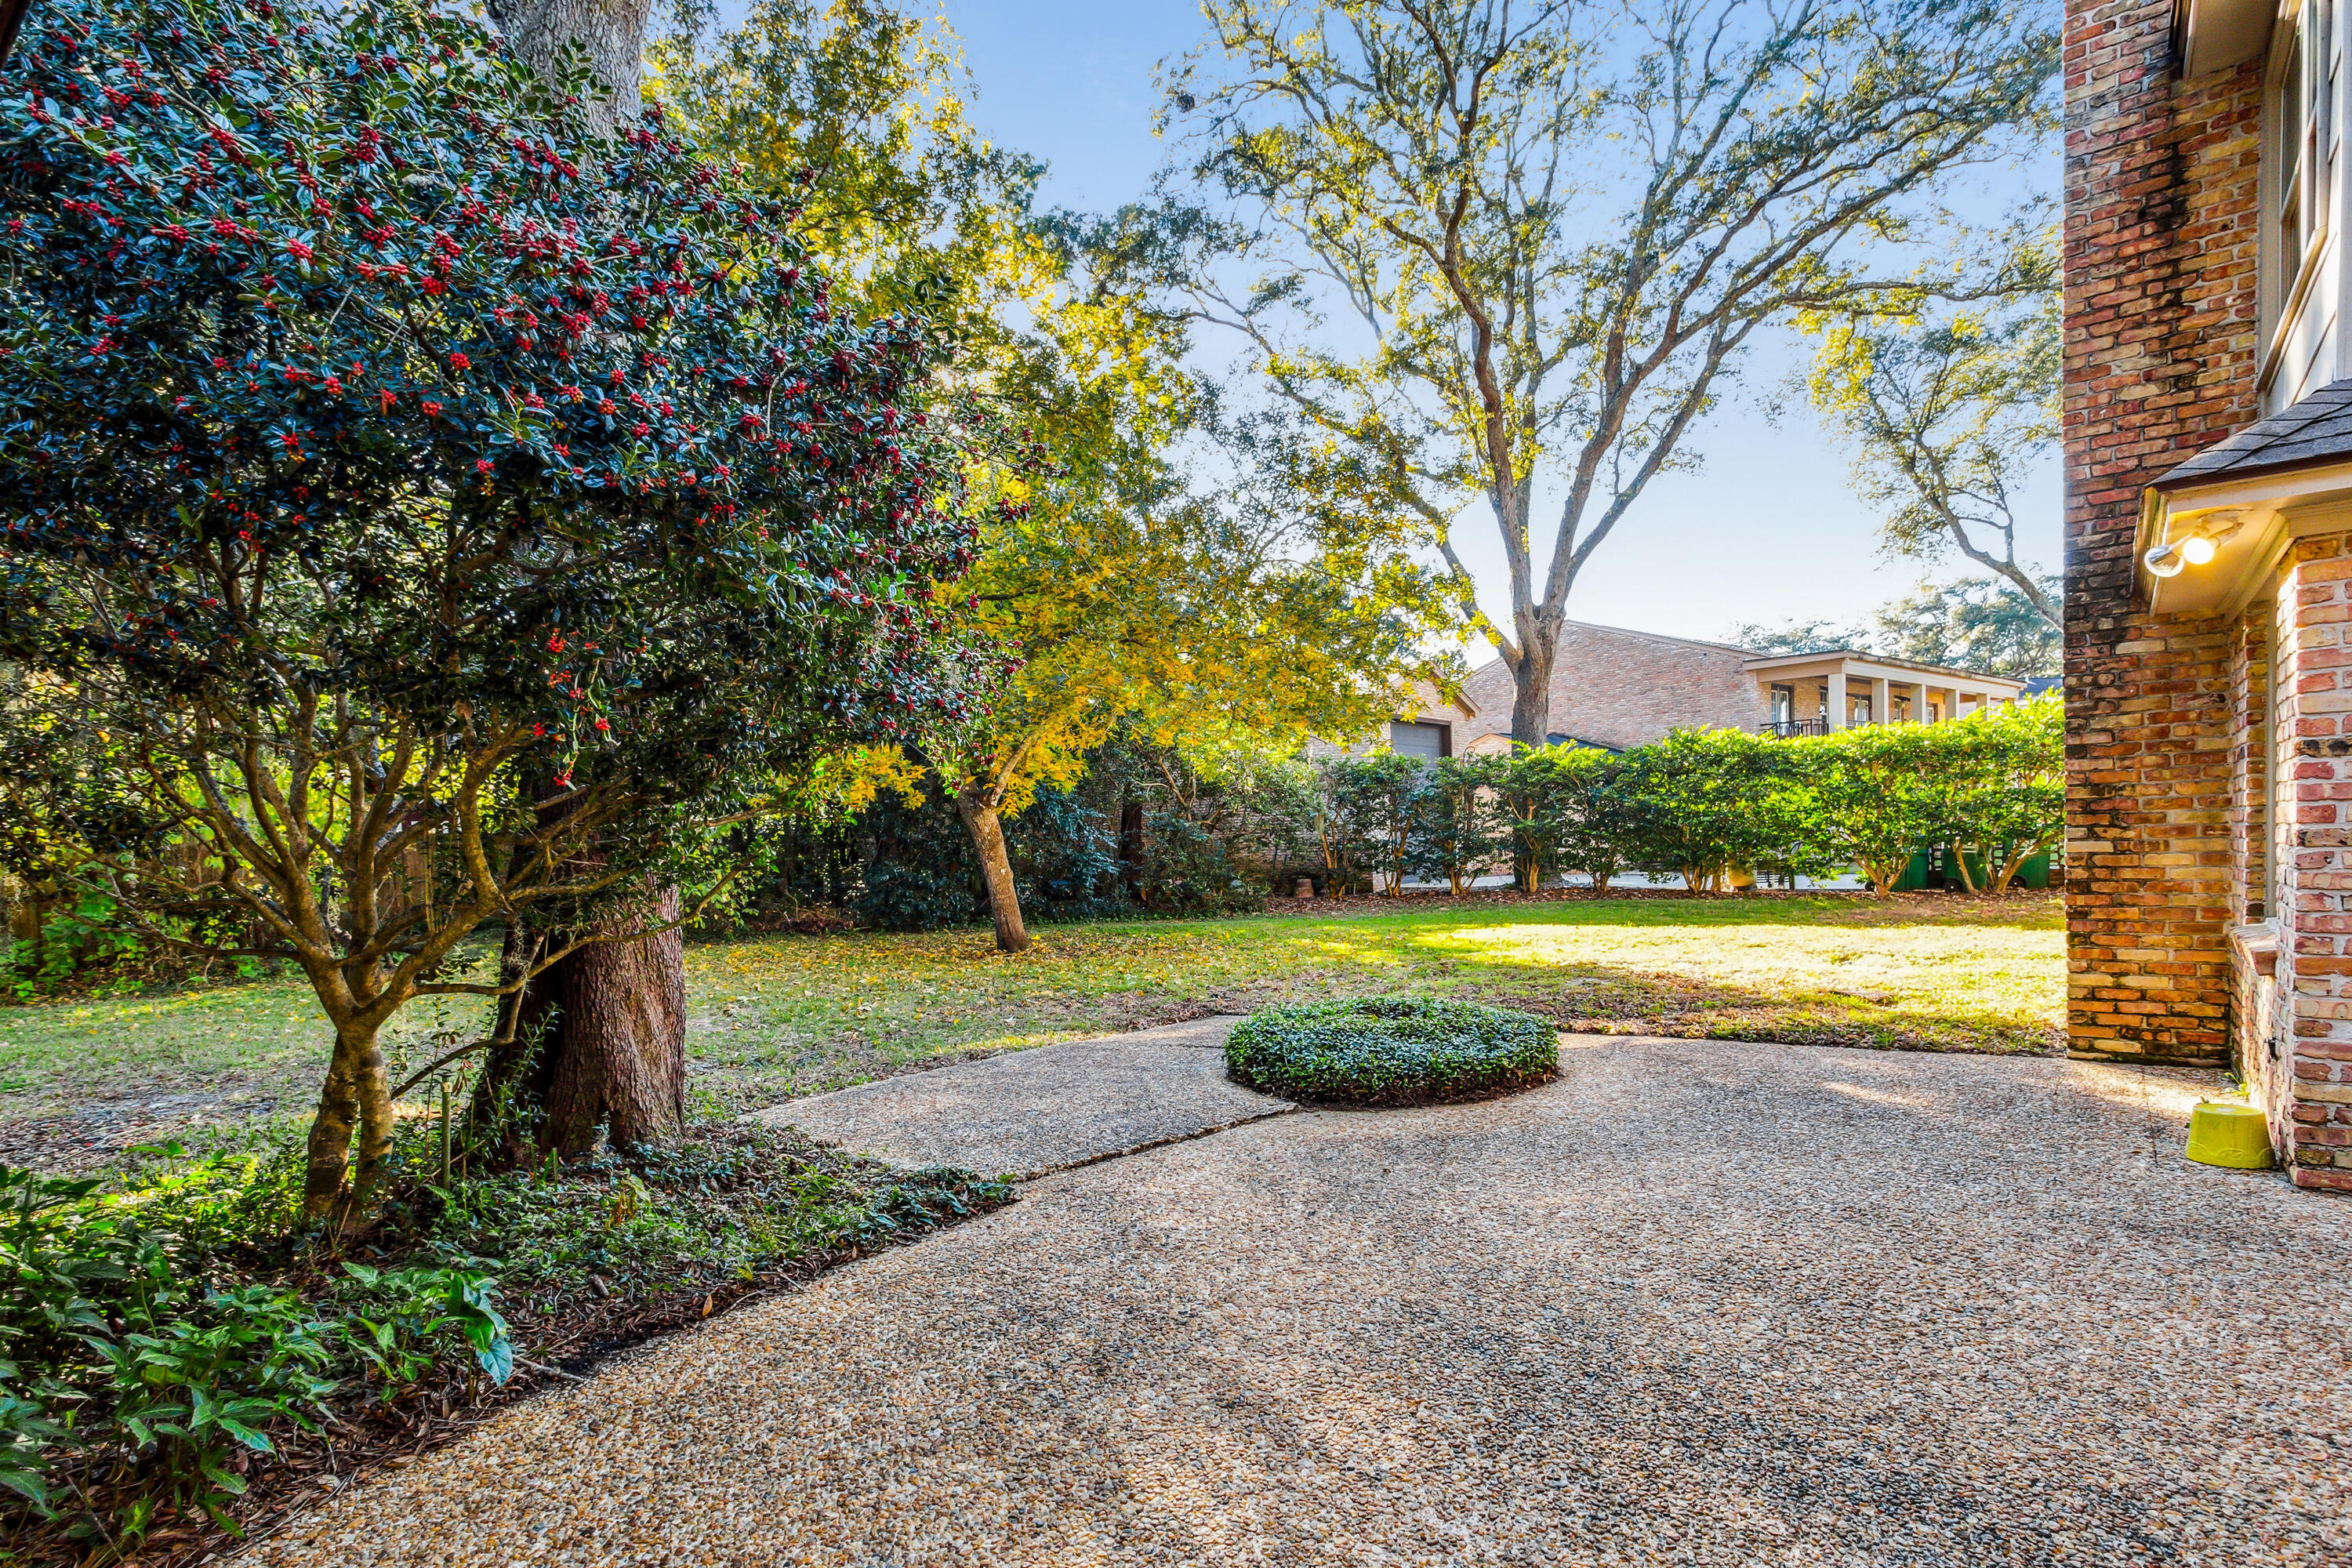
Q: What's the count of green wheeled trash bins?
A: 3